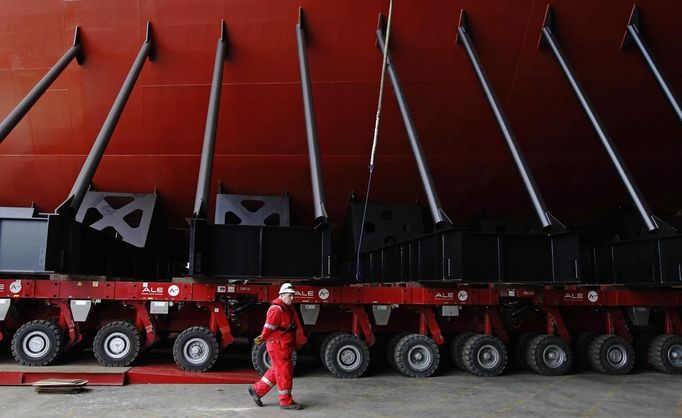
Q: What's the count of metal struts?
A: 8